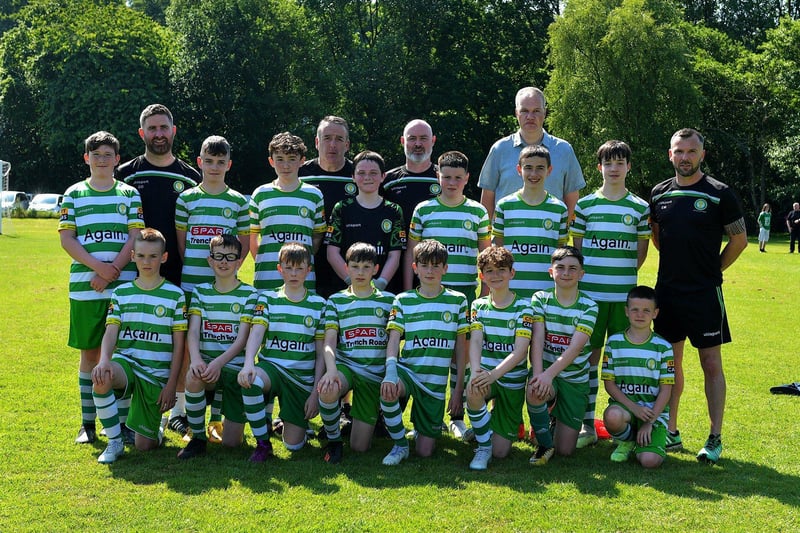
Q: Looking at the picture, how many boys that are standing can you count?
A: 7